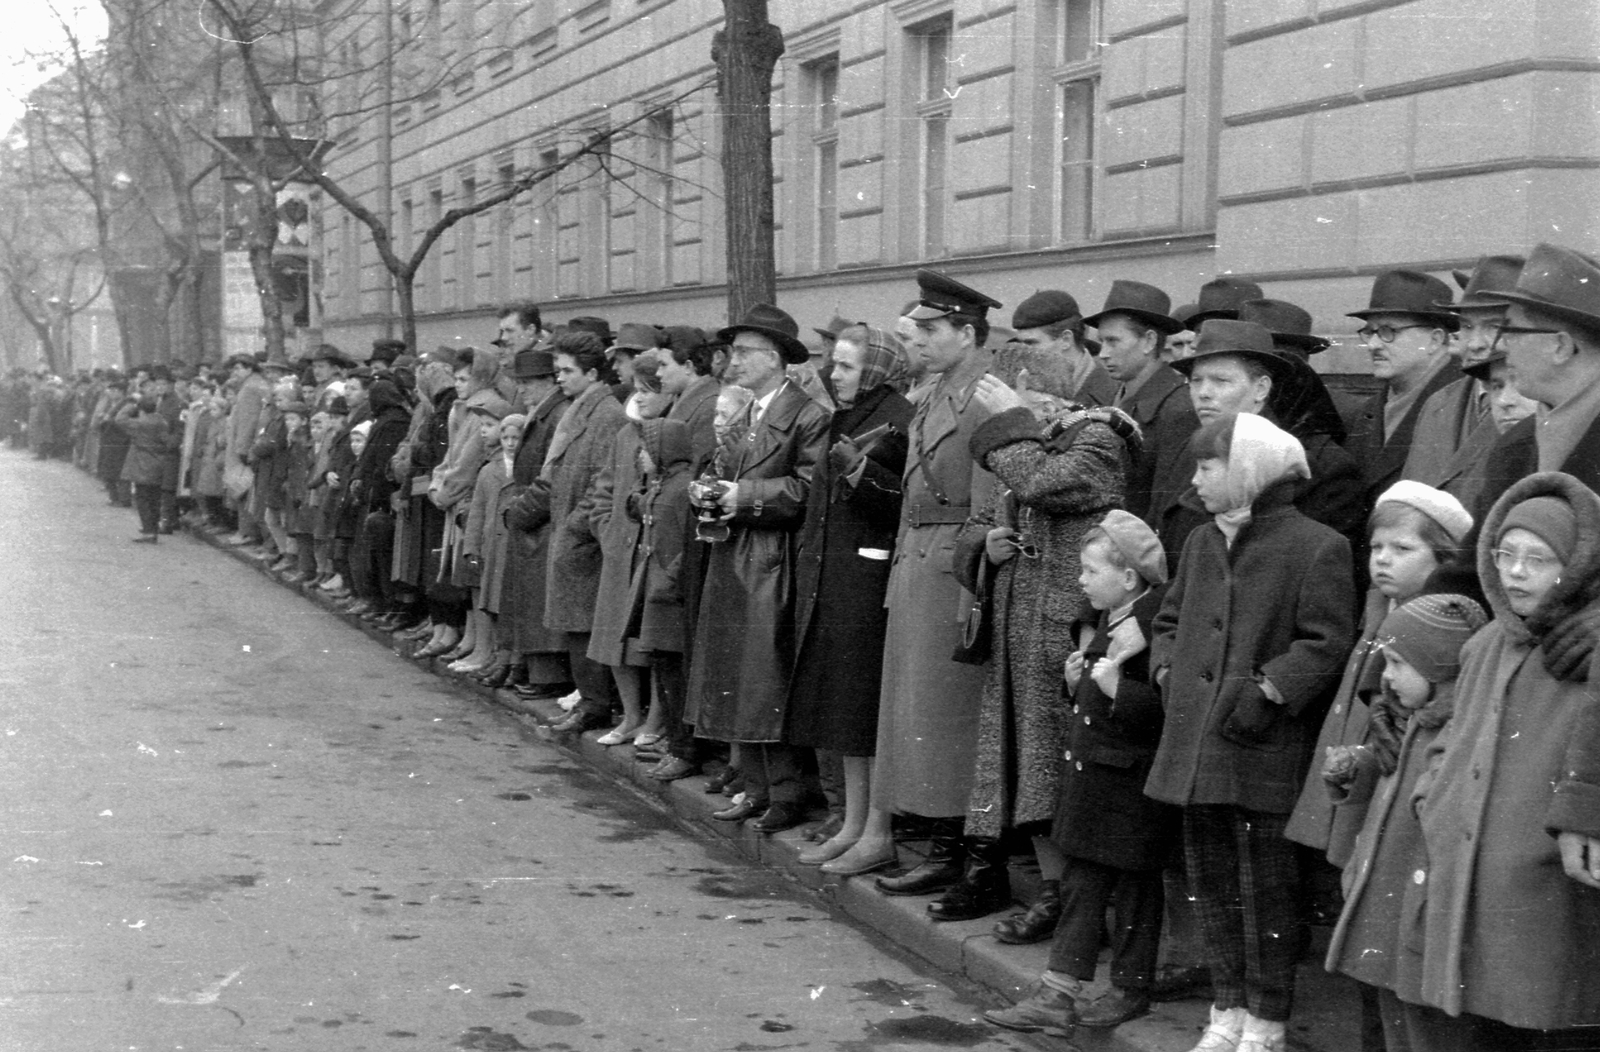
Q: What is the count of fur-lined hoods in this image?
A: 1